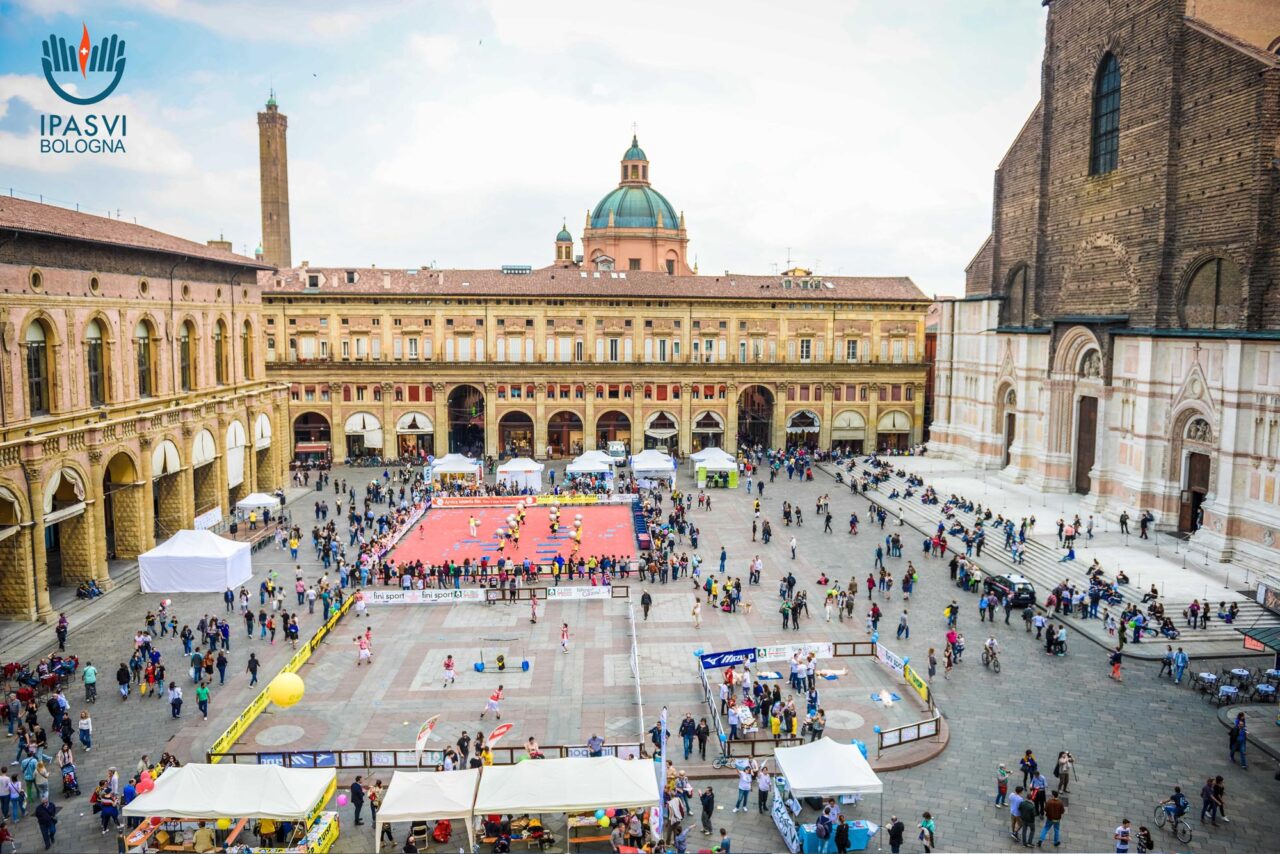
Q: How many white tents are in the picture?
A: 11